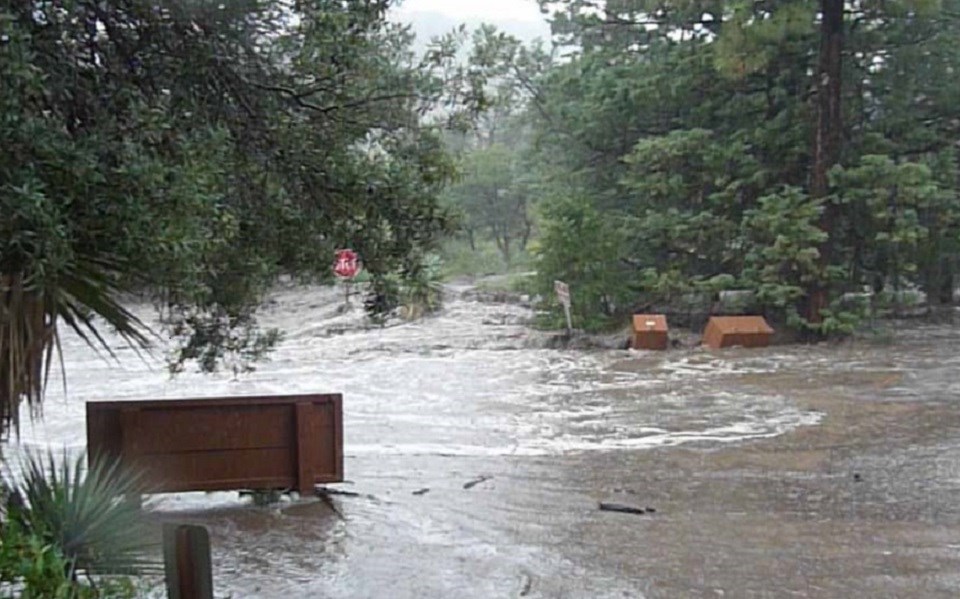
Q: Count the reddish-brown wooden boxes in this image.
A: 2